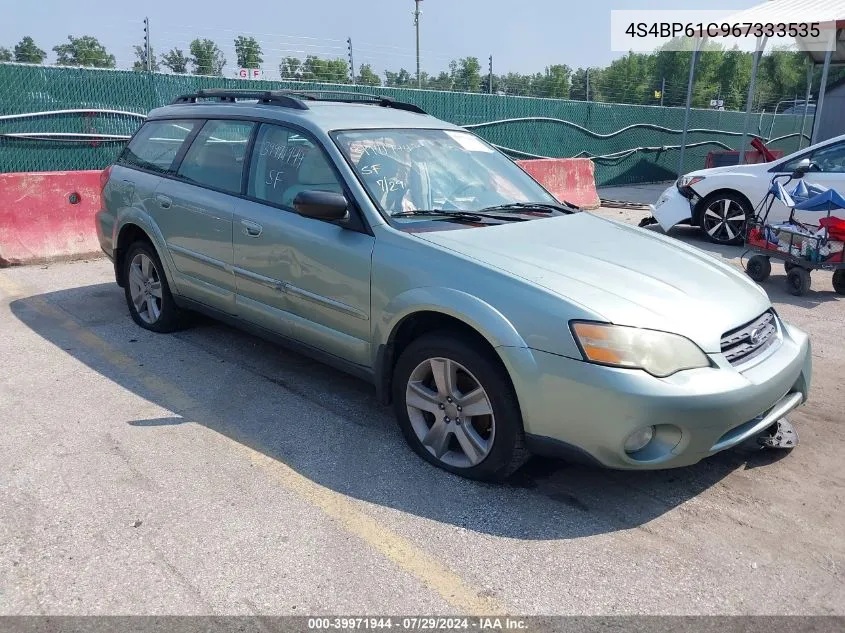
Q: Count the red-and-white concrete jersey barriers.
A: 2